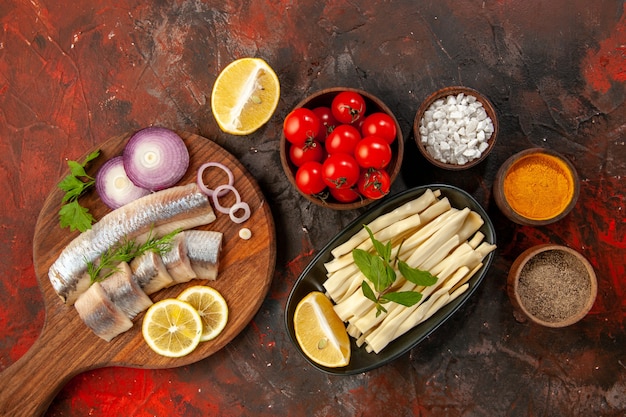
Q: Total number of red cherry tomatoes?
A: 12